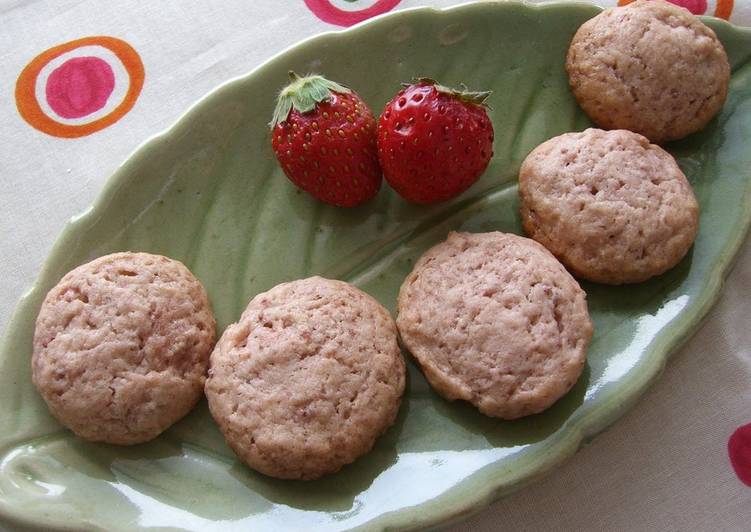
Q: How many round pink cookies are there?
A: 5